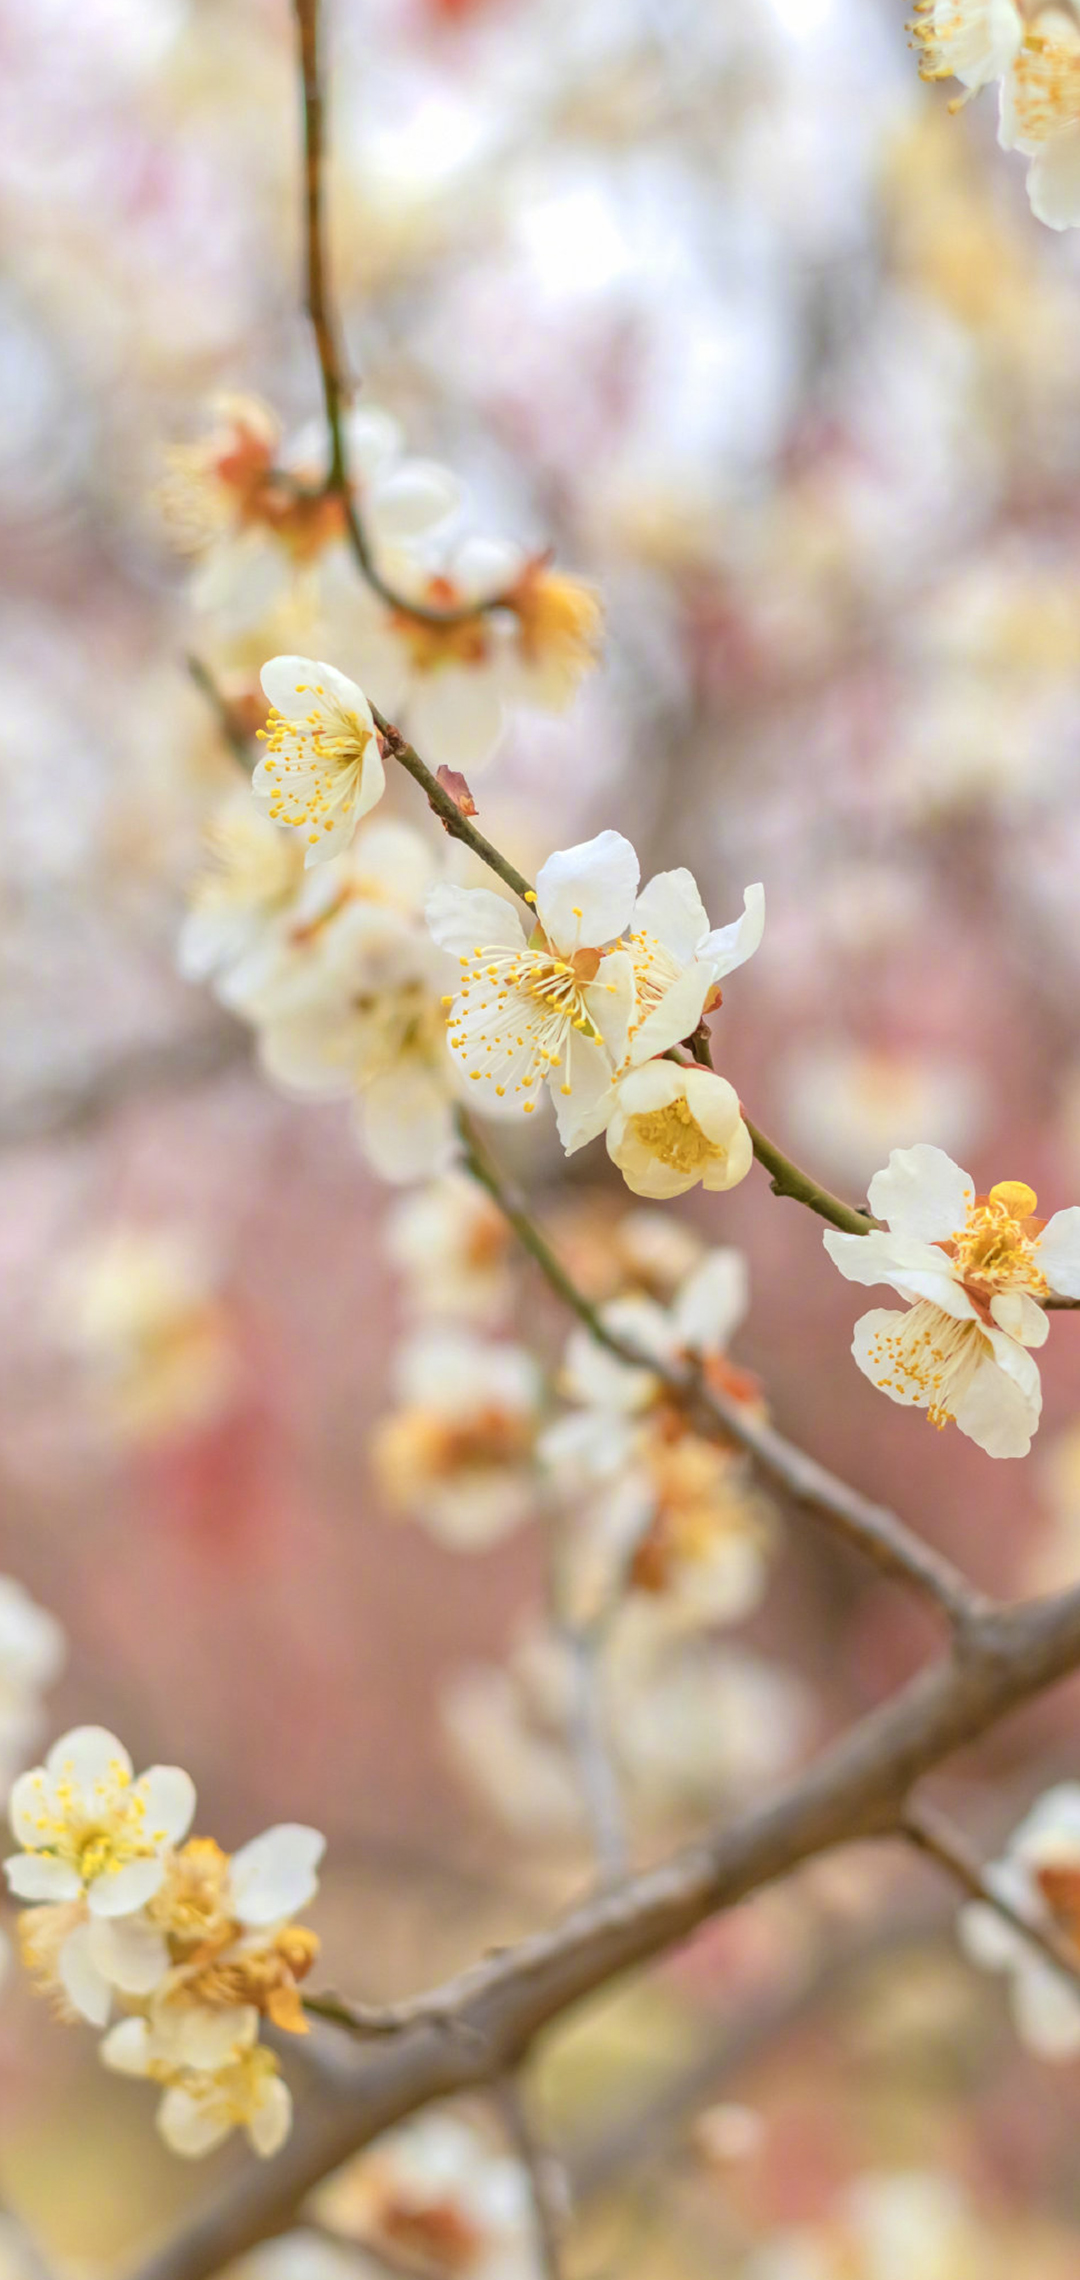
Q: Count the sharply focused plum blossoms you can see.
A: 6